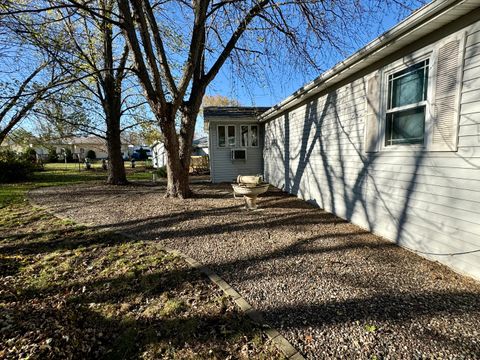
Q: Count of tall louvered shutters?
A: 2